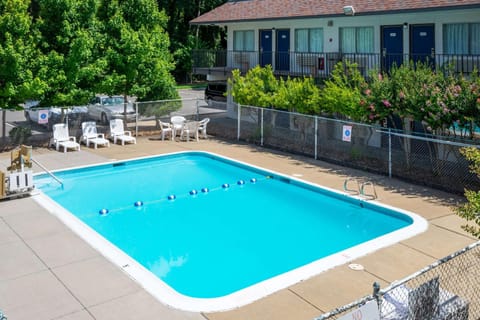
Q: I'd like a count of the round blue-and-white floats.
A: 8